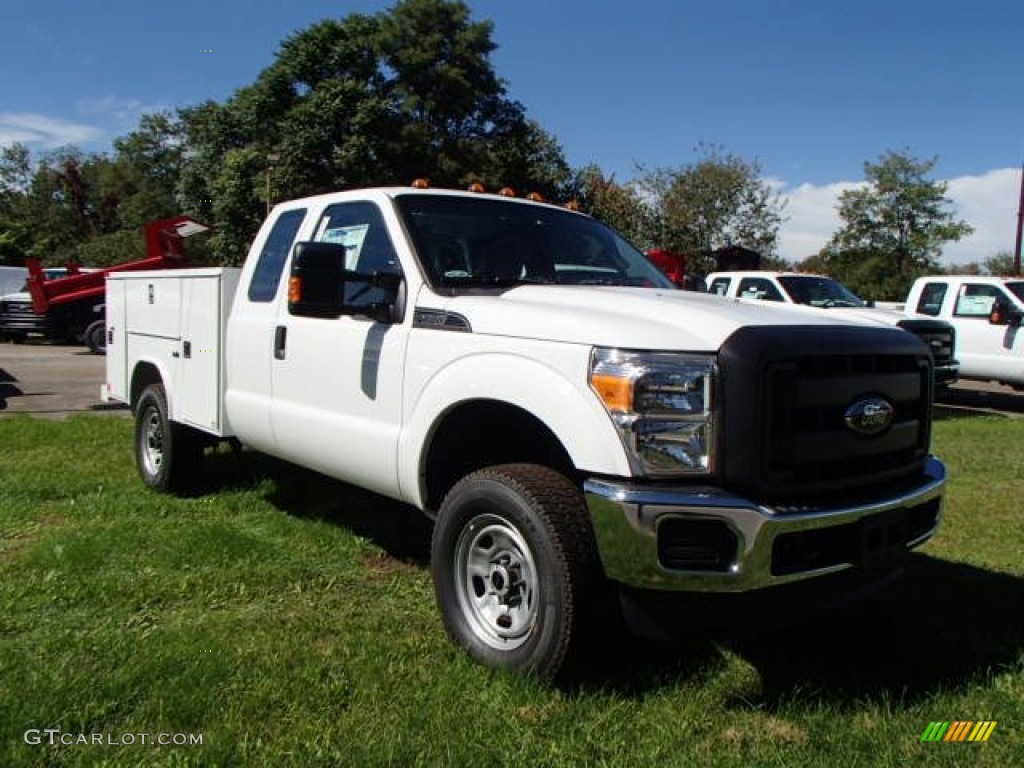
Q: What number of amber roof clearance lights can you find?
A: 5